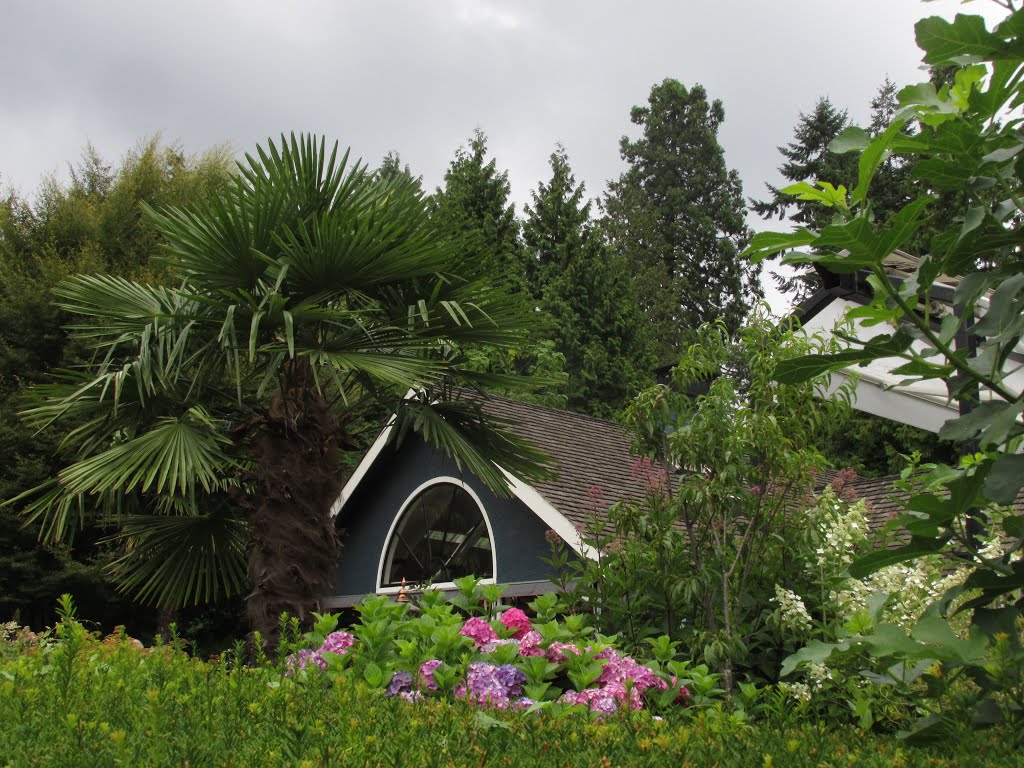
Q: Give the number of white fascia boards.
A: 2